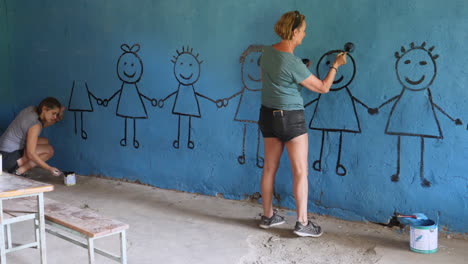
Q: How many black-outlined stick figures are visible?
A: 6